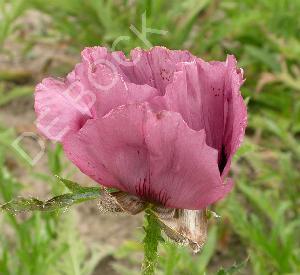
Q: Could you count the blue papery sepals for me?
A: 0